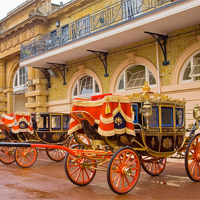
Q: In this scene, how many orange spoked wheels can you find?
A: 8